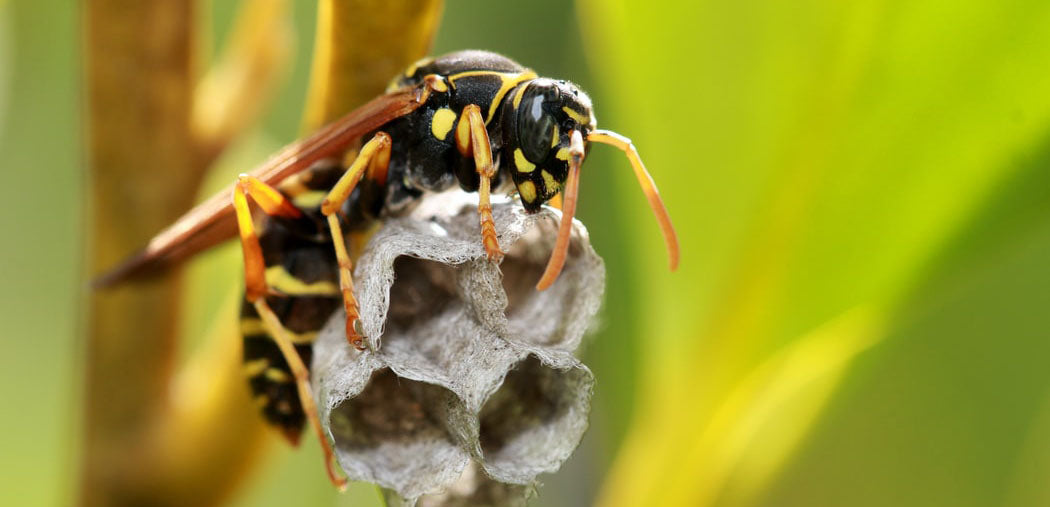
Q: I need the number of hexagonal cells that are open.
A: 4